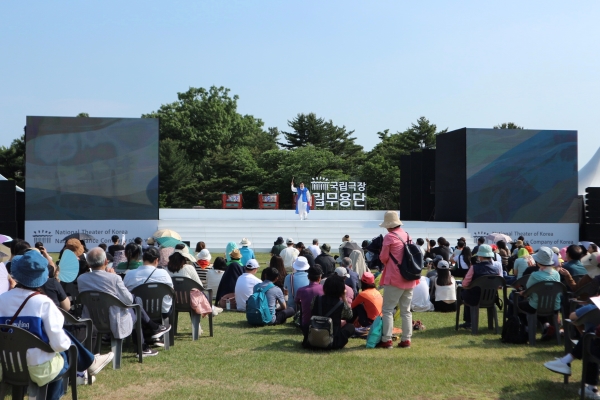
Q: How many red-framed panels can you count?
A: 3